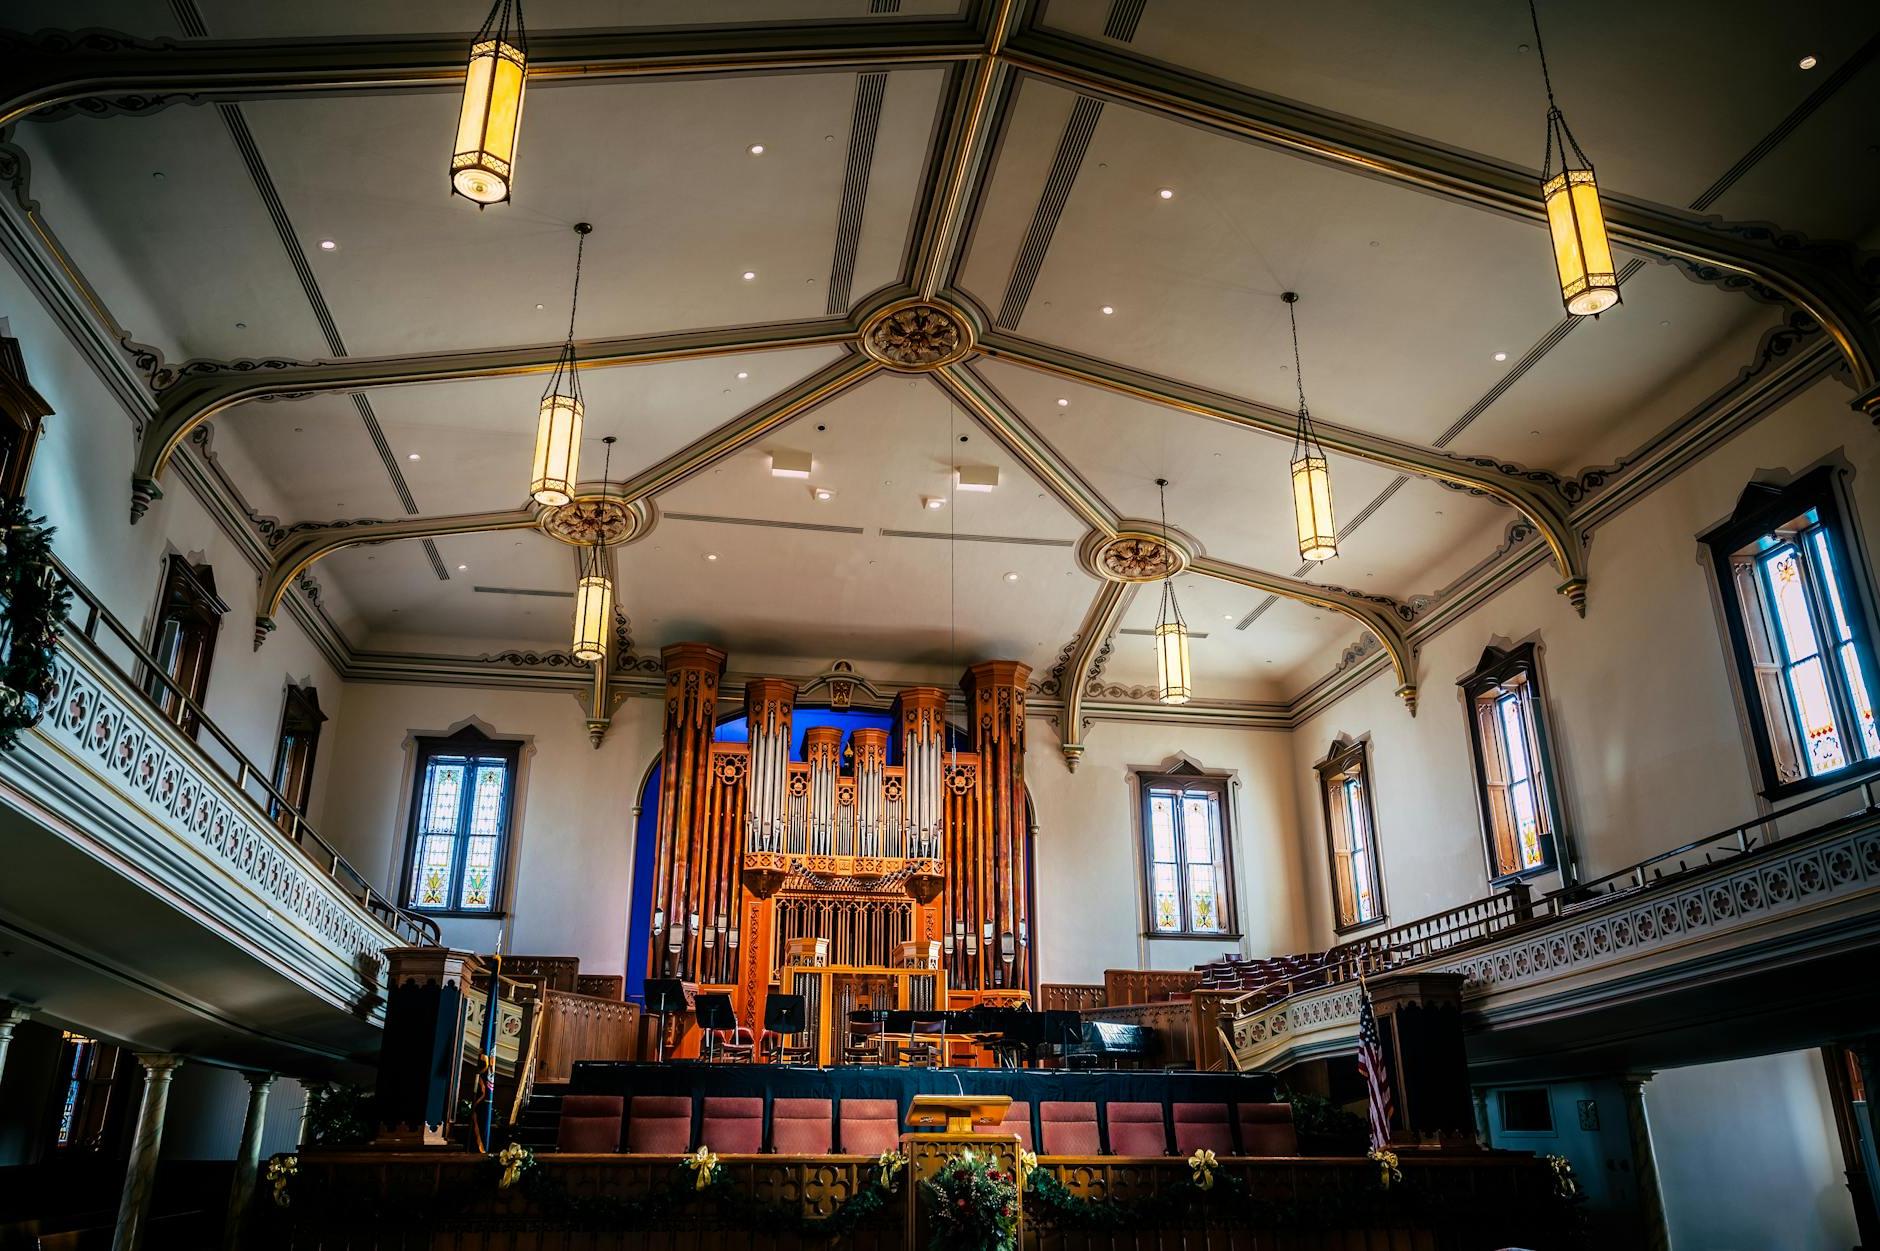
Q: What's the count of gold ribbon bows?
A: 8